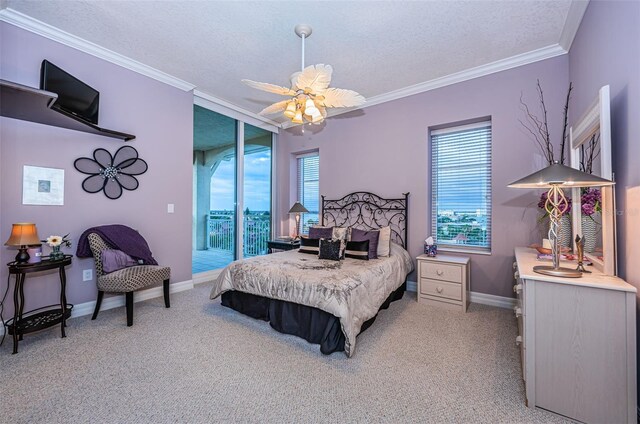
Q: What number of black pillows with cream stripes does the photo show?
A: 2